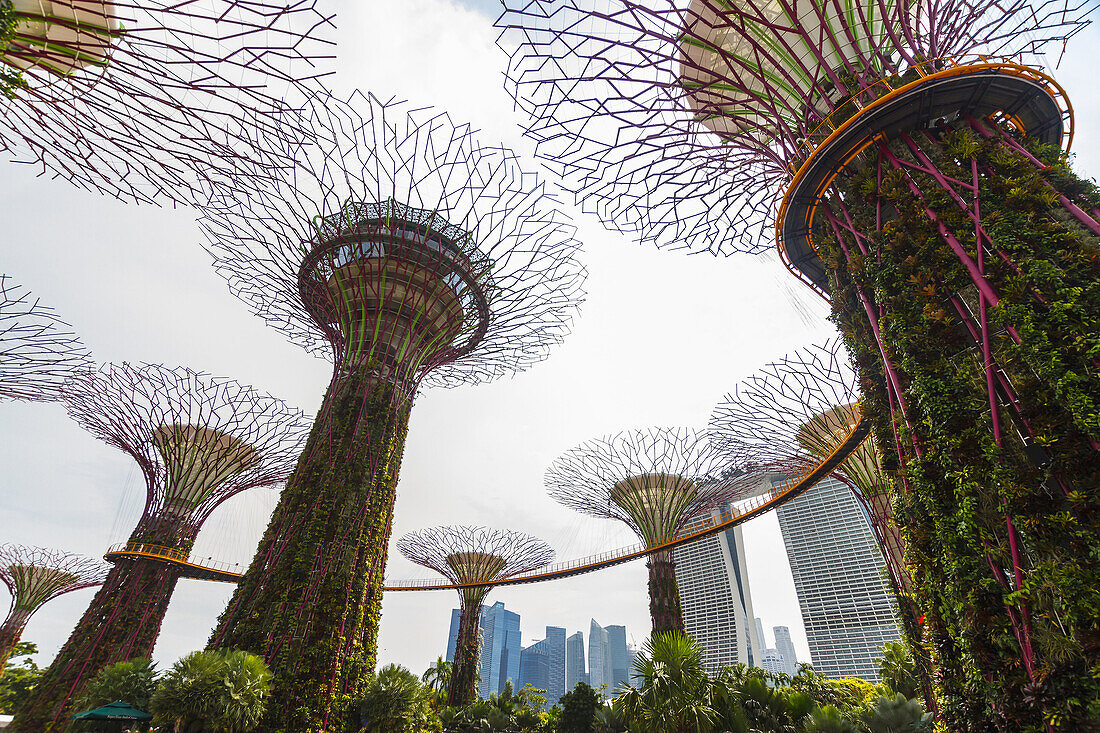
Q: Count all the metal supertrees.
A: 9